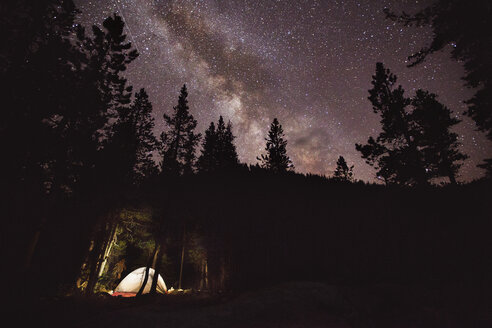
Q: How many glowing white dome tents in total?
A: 1